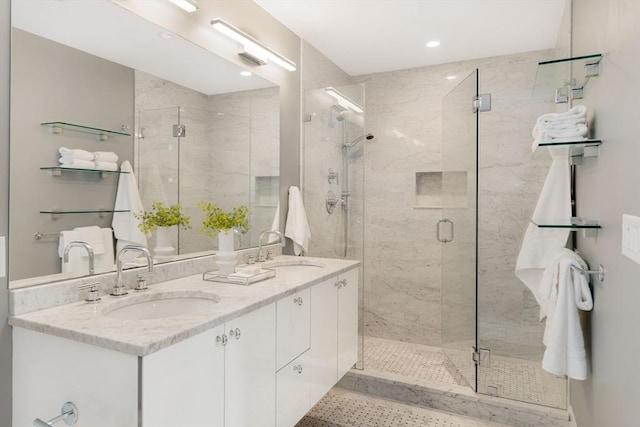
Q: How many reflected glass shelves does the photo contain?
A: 3